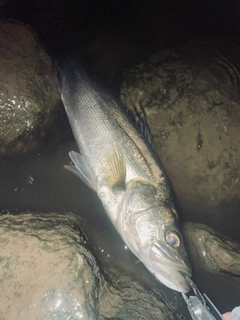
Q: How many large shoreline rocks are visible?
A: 4